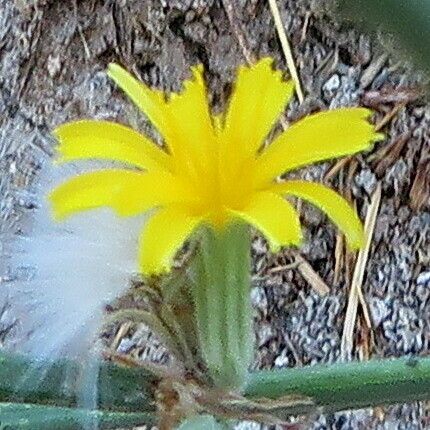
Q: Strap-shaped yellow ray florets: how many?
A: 10